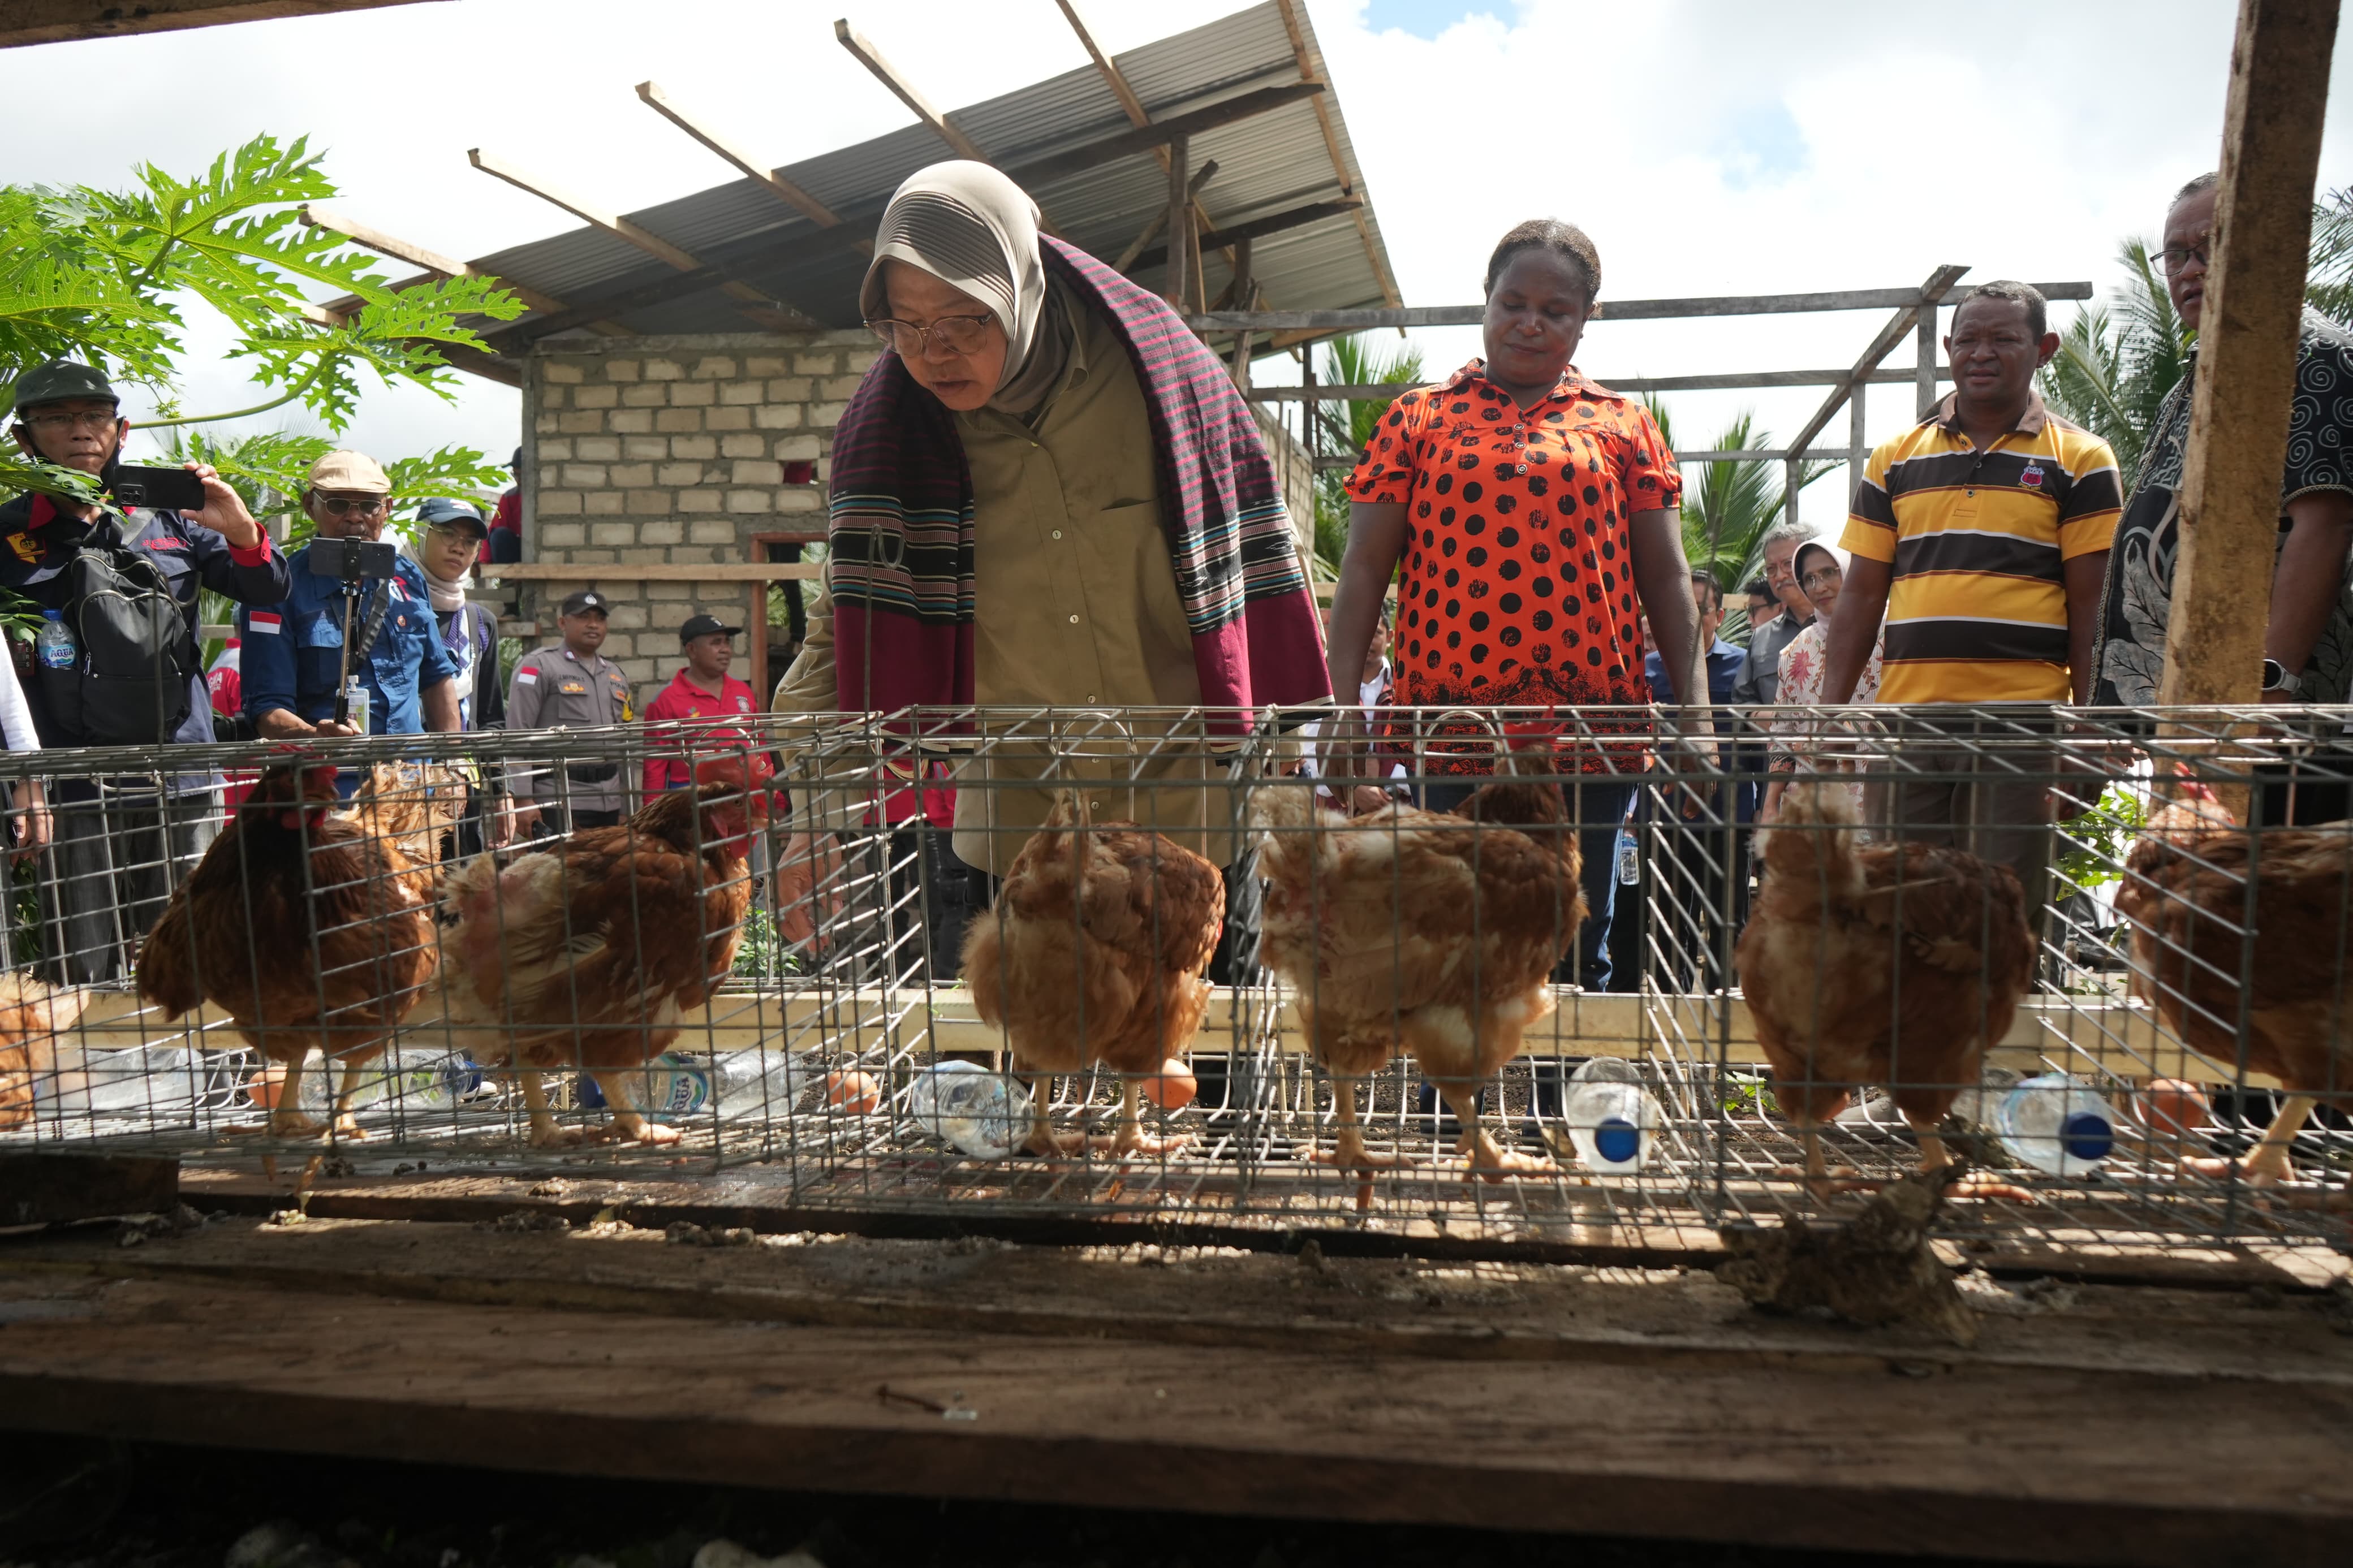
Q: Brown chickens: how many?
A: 7